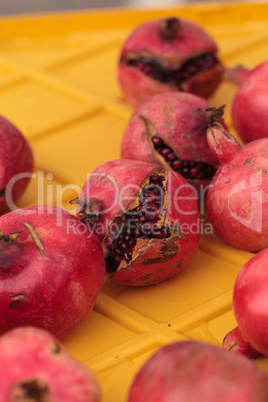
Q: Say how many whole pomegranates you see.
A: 7